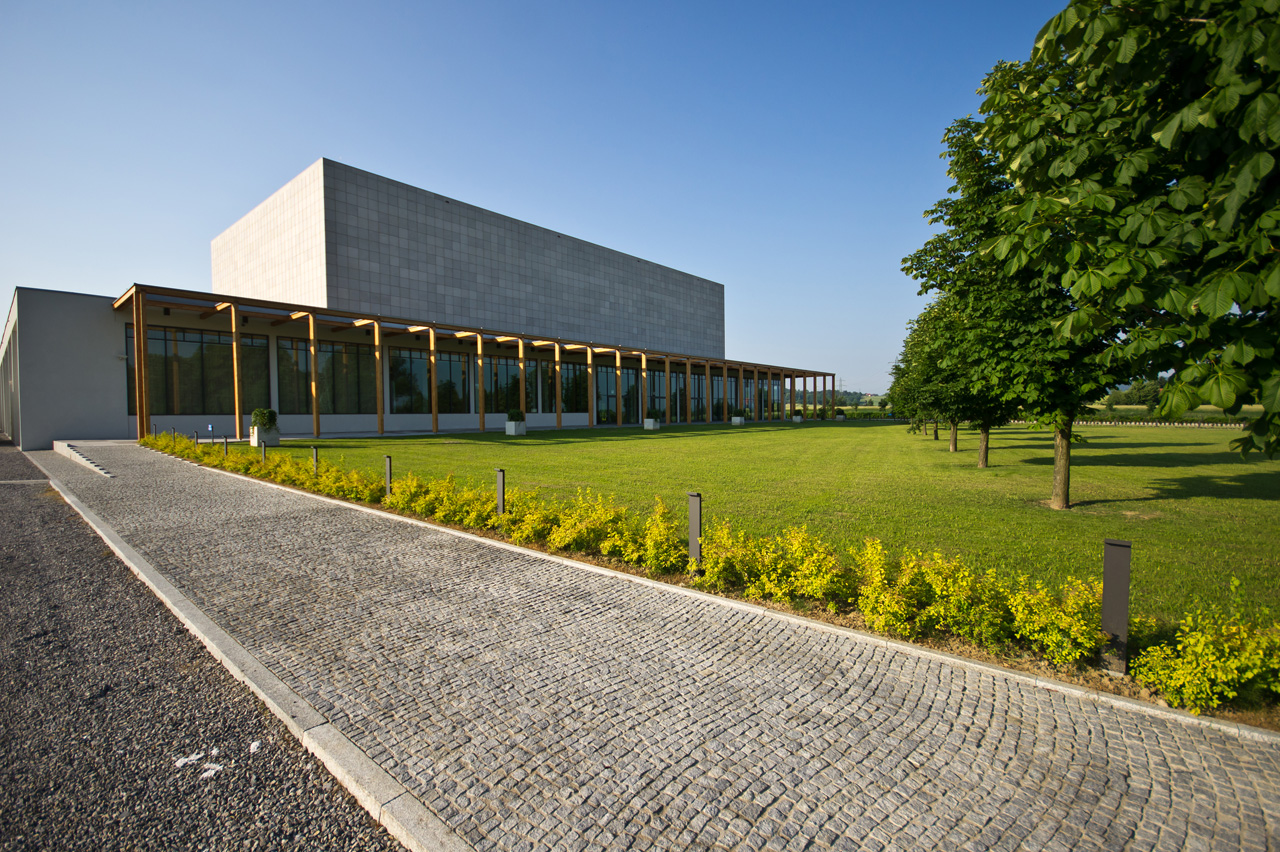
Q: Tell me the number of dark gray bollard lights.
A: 10